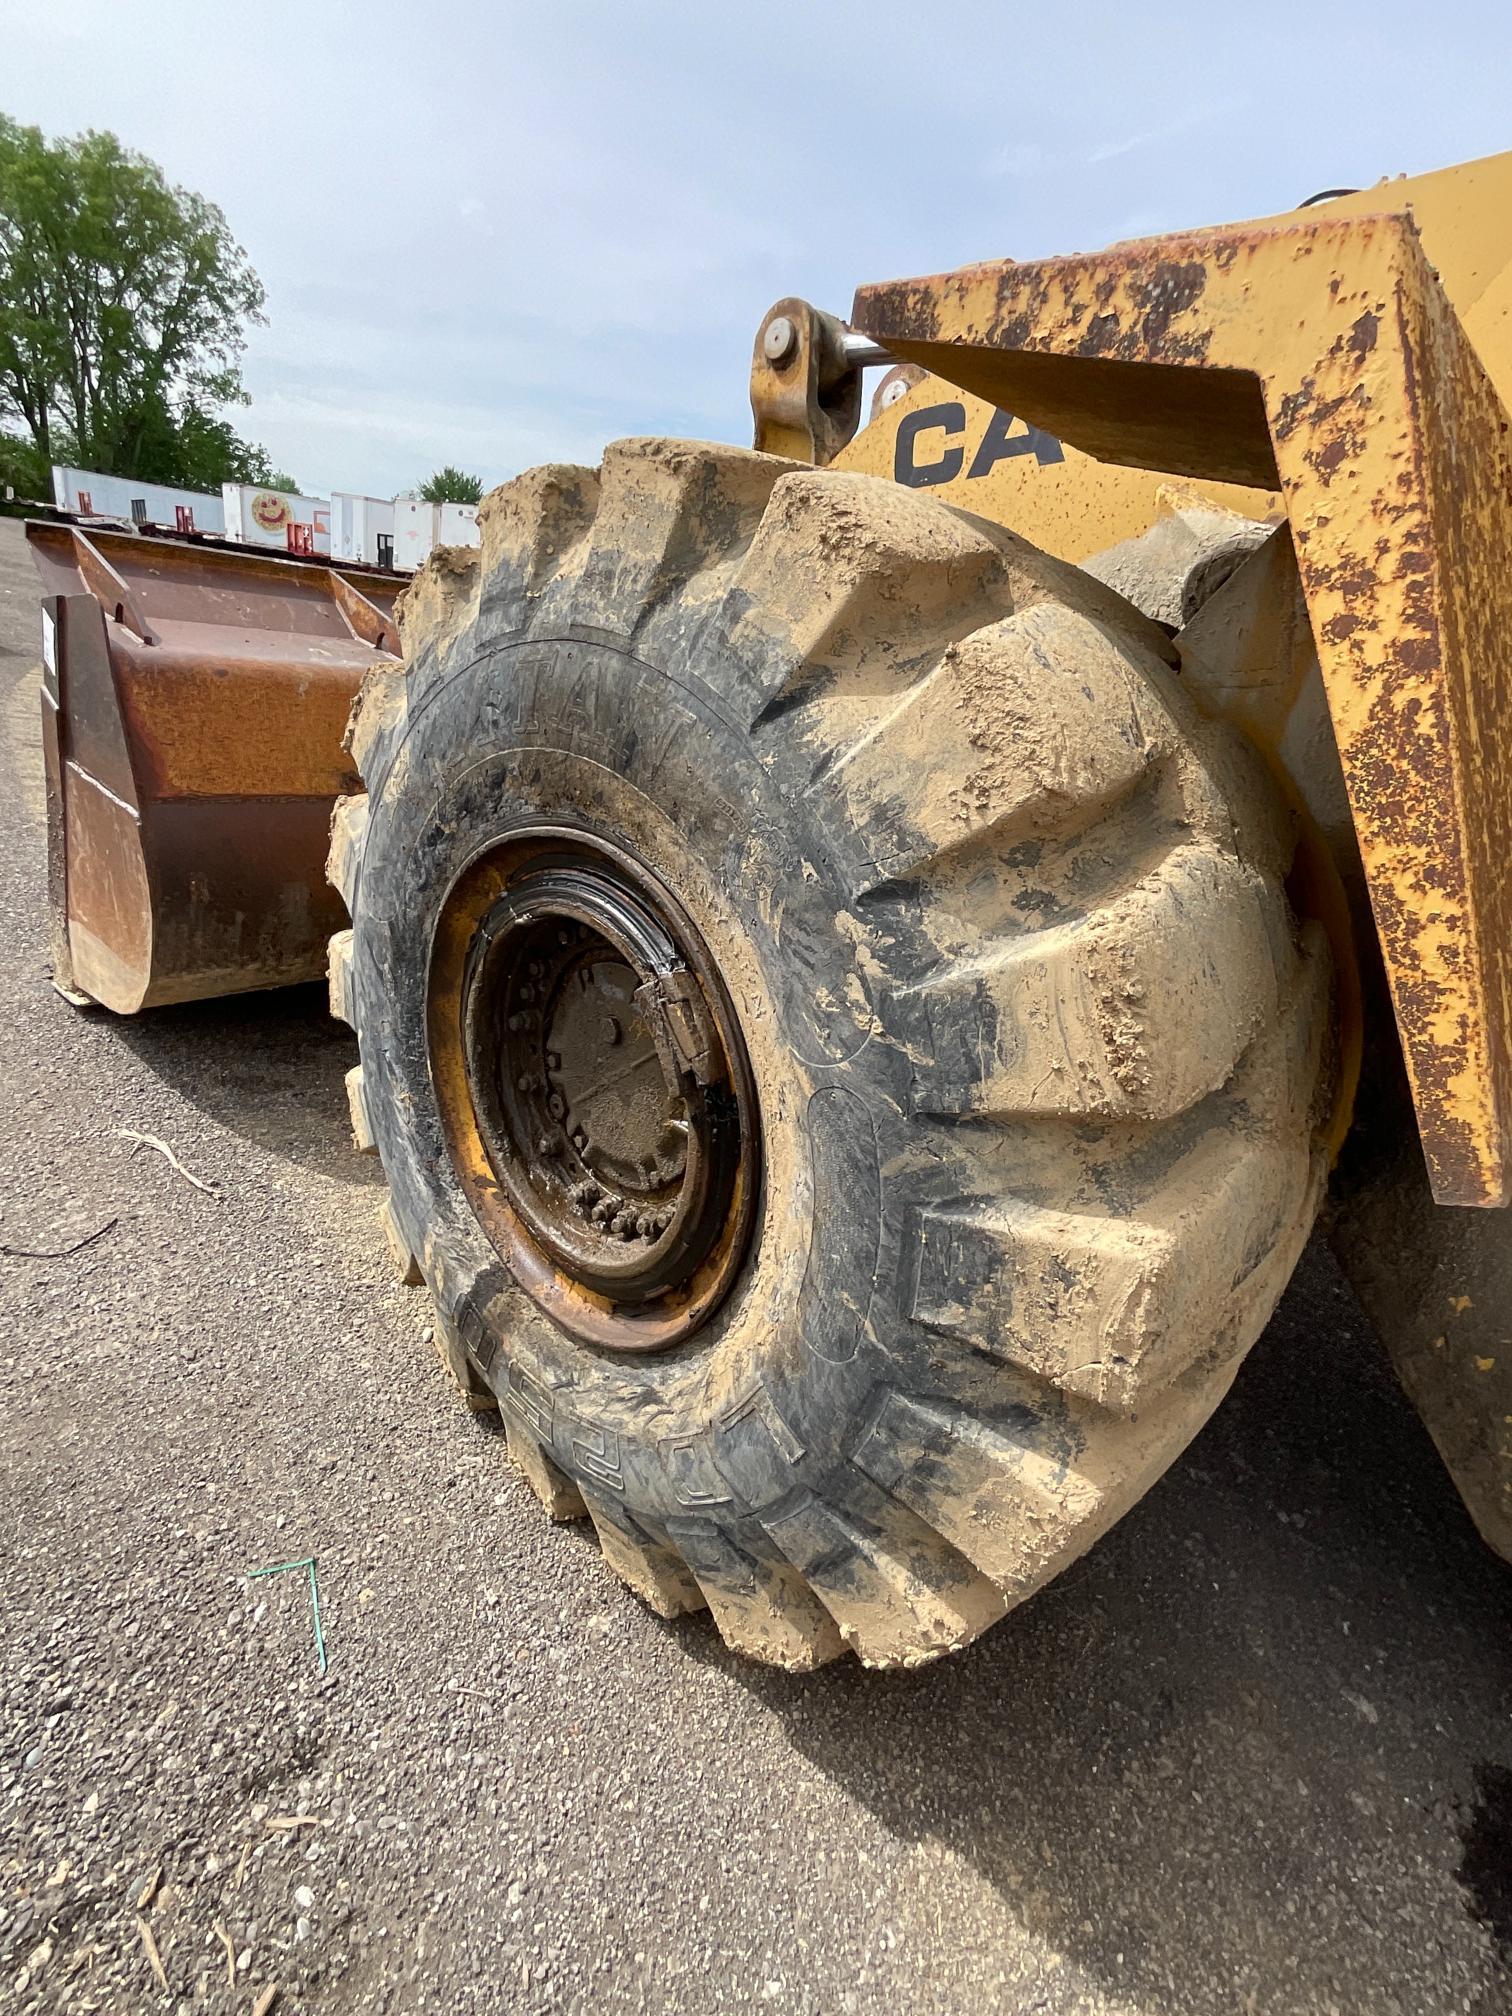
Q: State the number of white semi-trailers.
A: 5